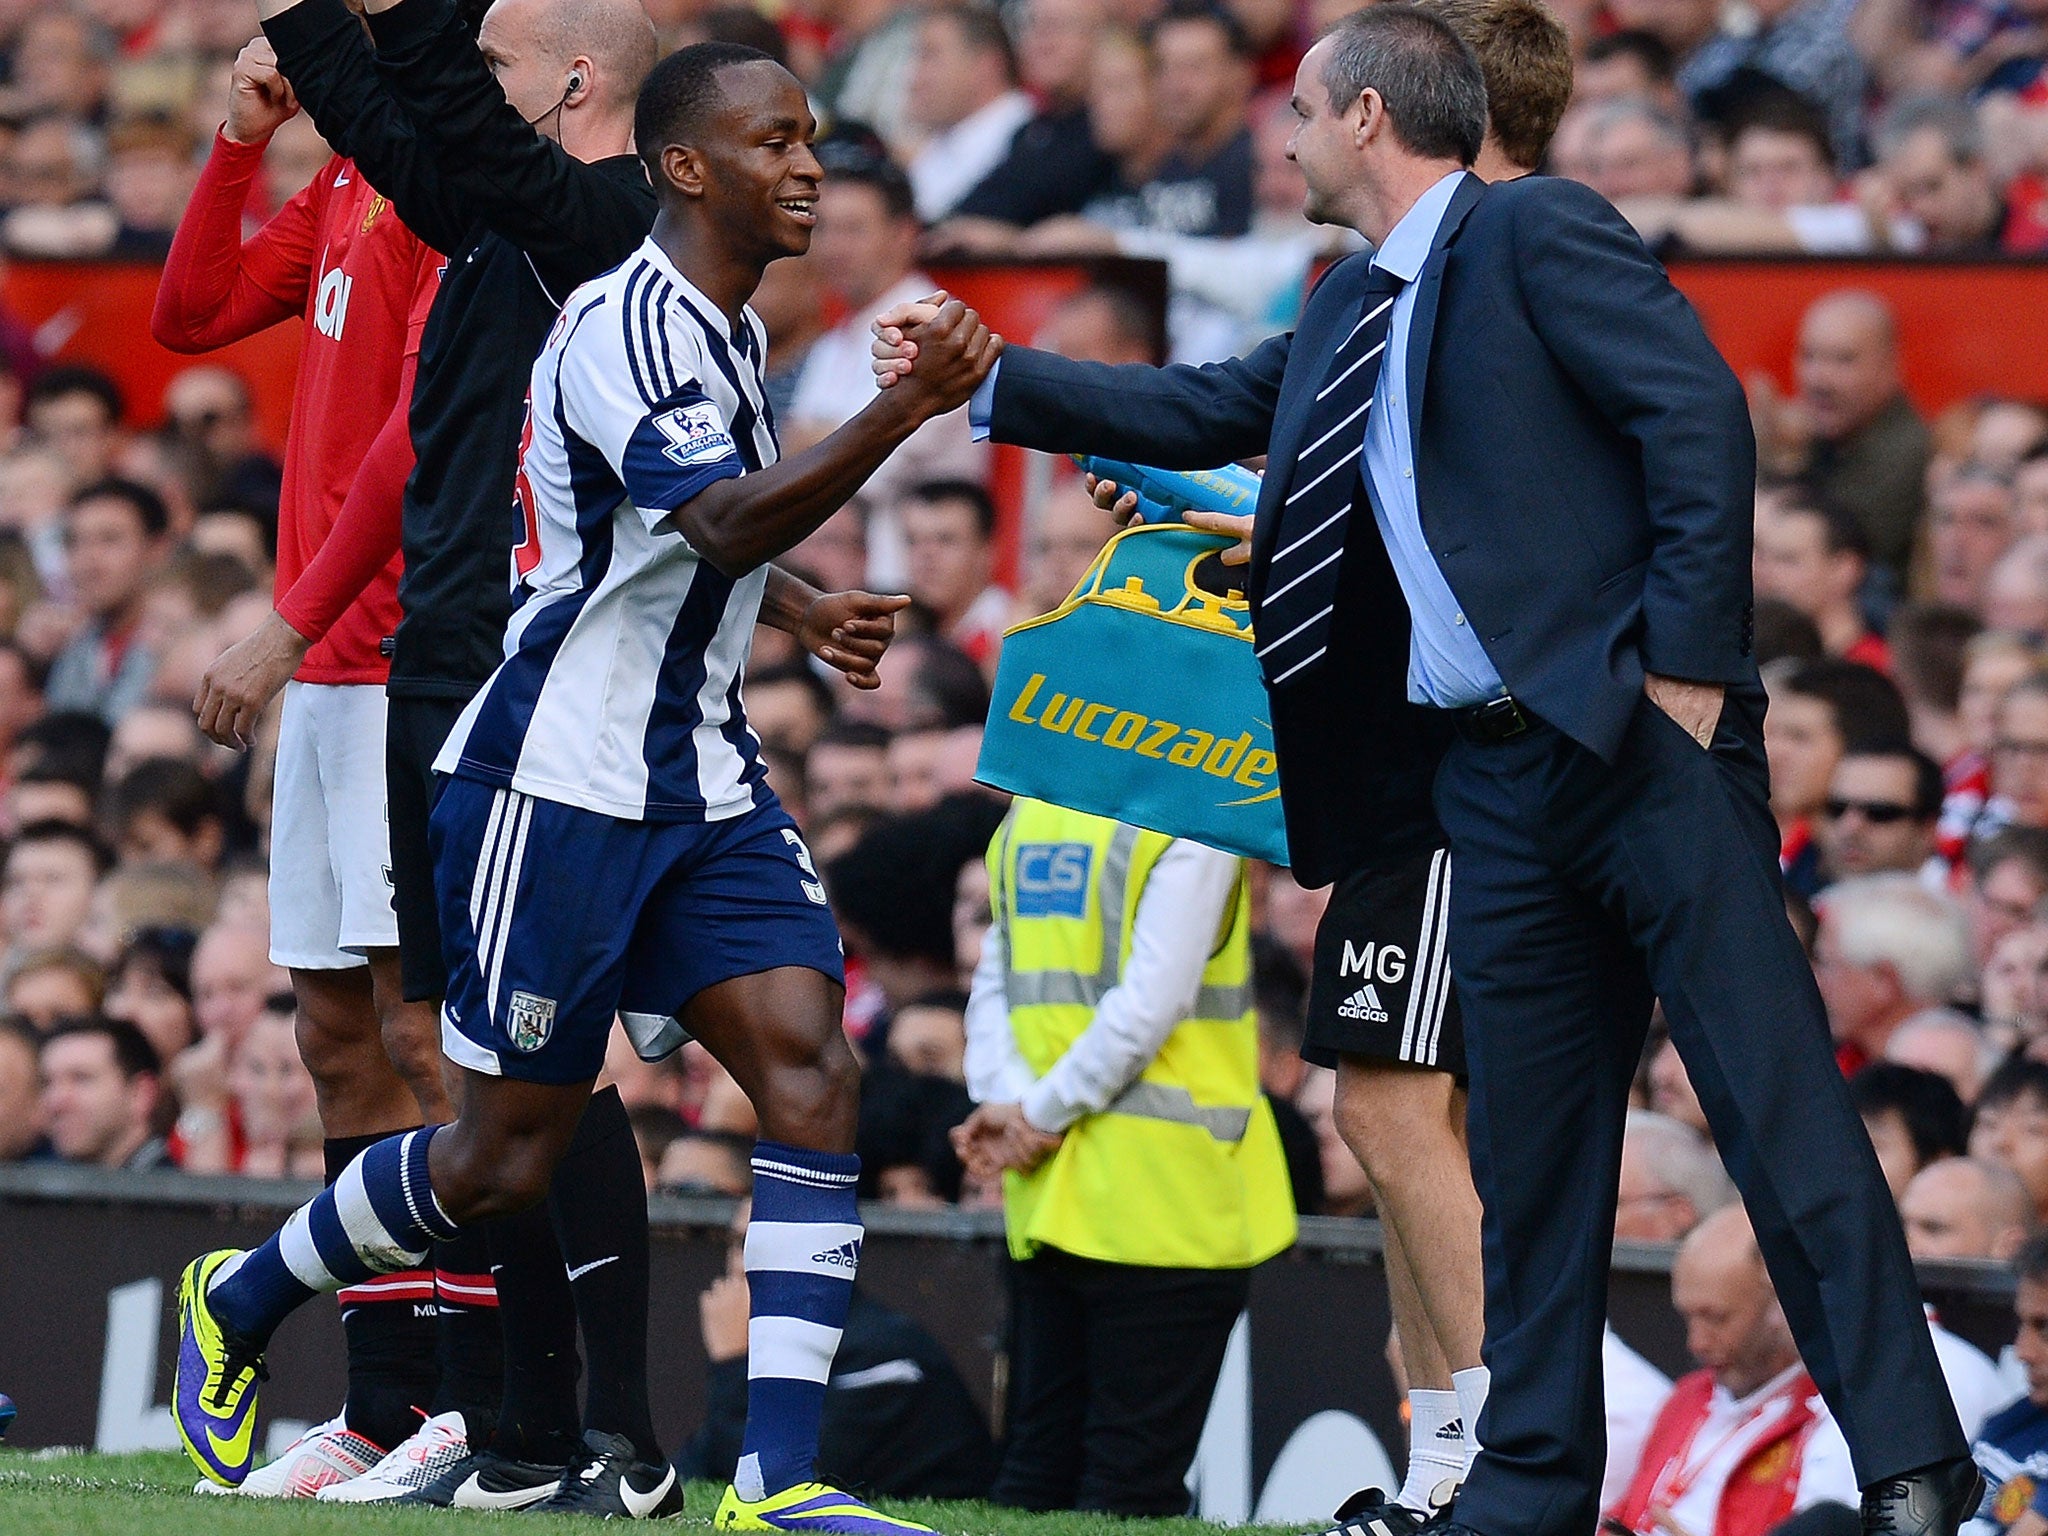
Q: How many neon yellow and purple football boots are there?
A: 2